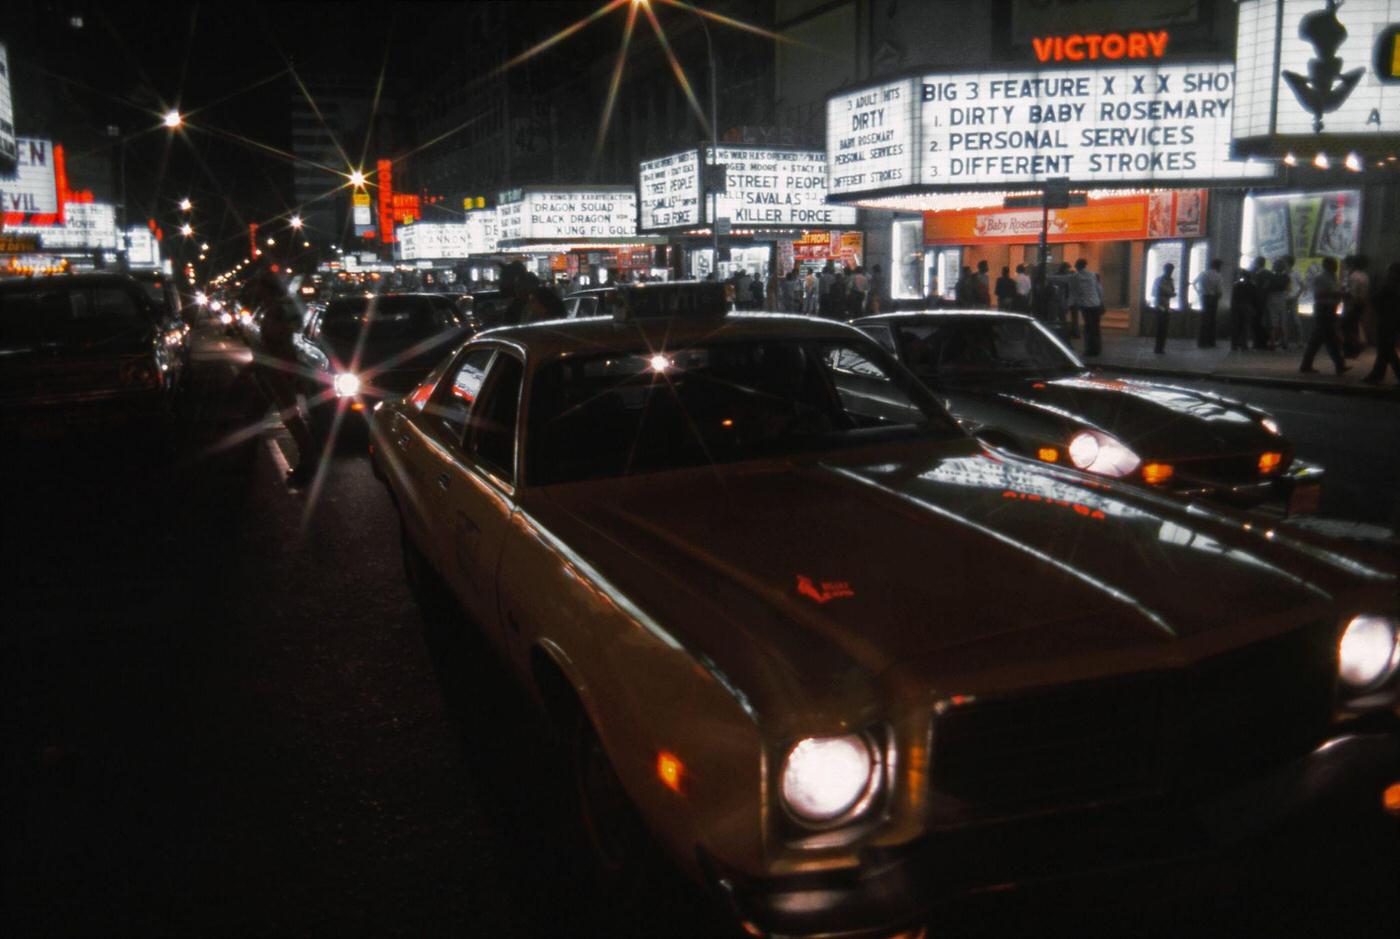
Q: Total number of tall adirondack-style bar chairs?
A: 0